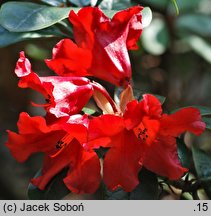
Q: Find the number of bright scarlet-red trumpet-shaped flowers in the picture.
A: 4